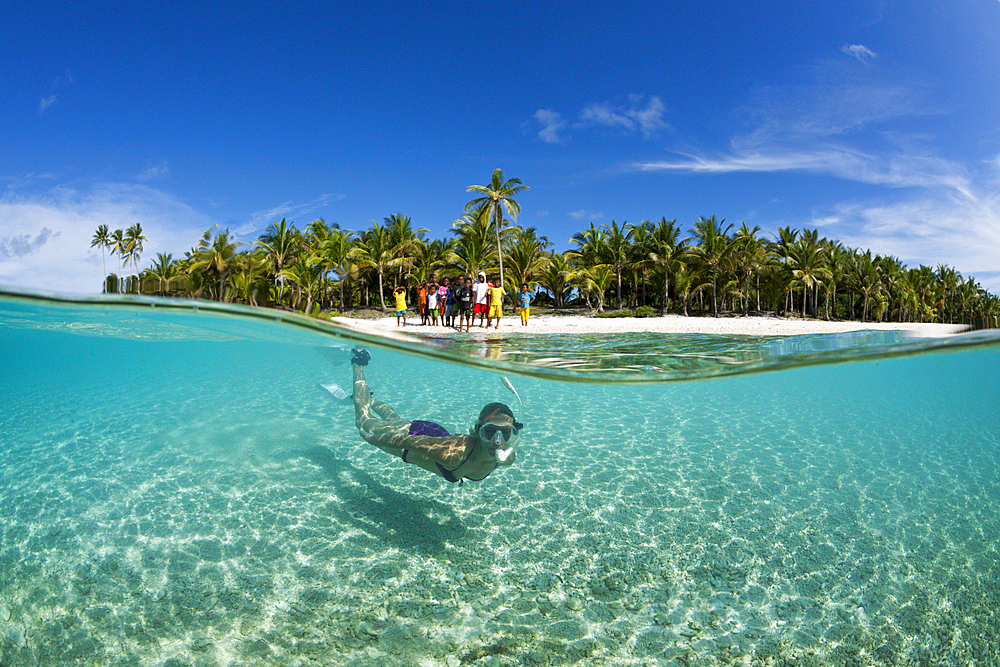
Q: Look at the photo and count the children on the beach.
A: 12